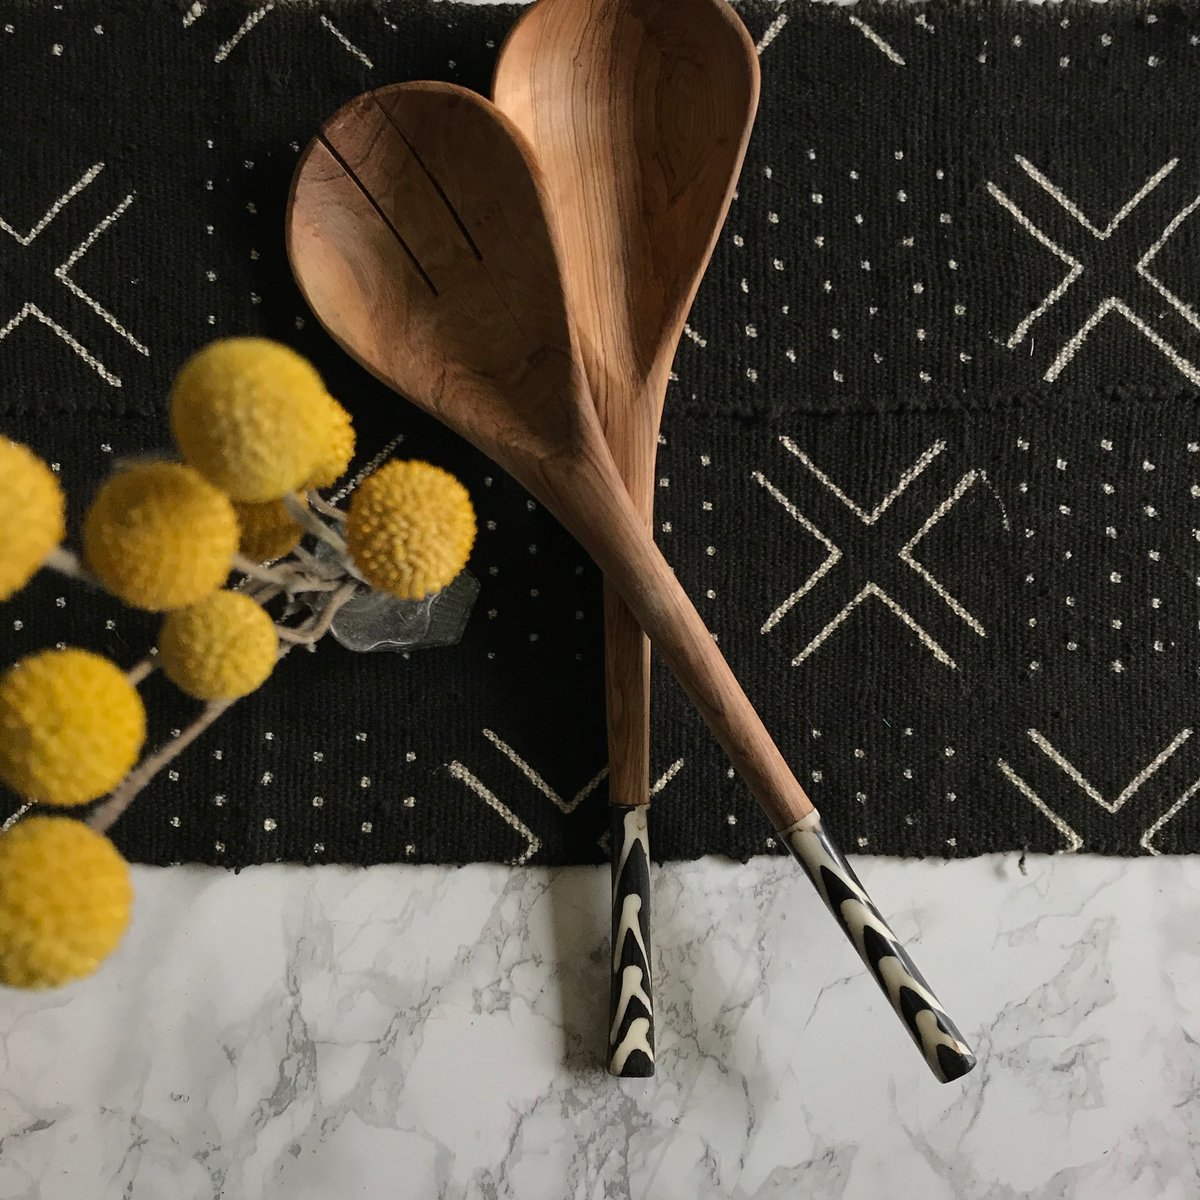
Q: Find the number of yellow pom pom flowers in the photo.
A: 9